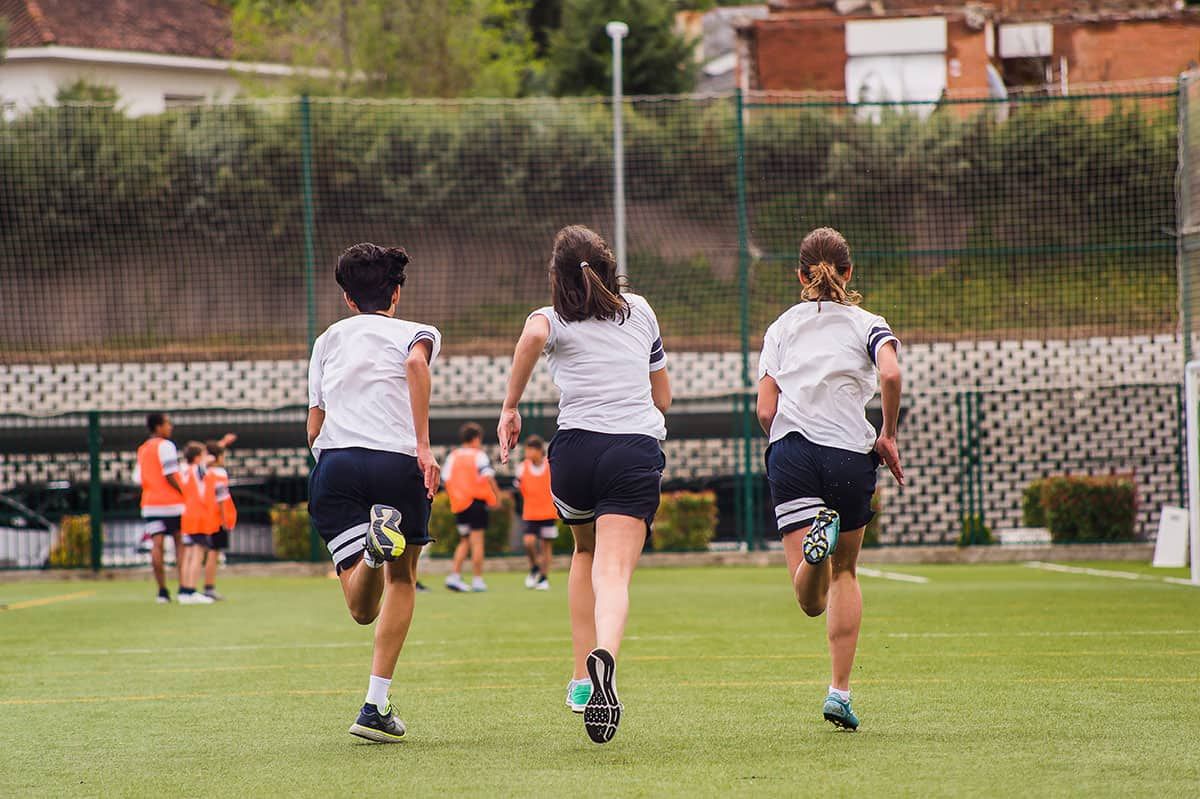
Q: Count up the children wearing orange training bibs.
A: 5